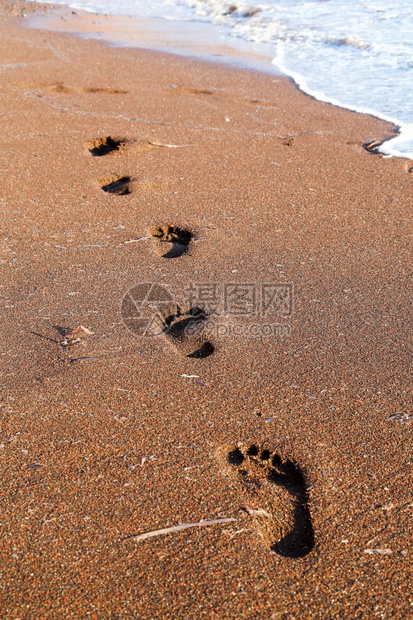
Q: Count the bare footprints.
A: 5